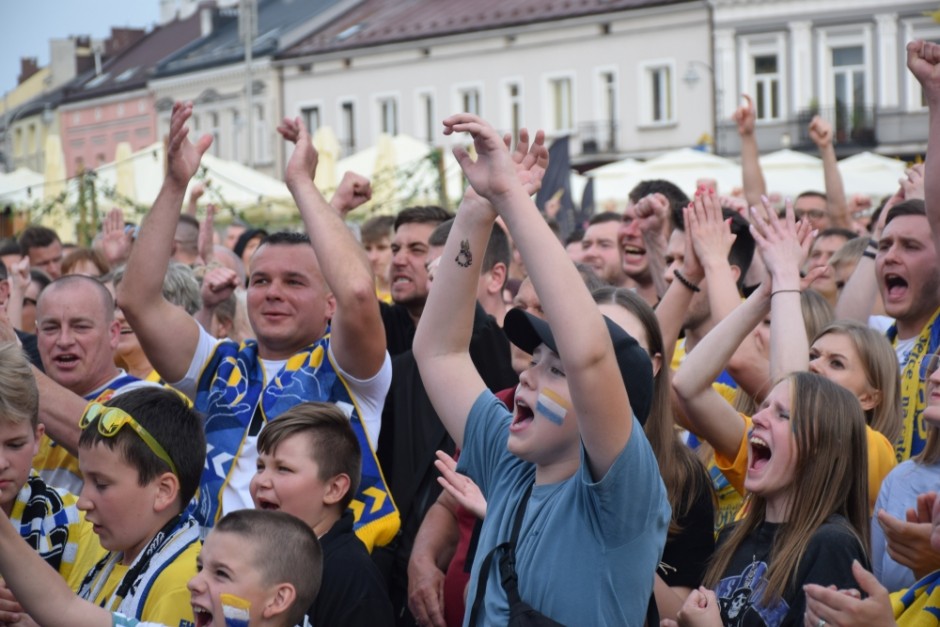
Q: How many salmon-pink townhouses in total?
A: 1